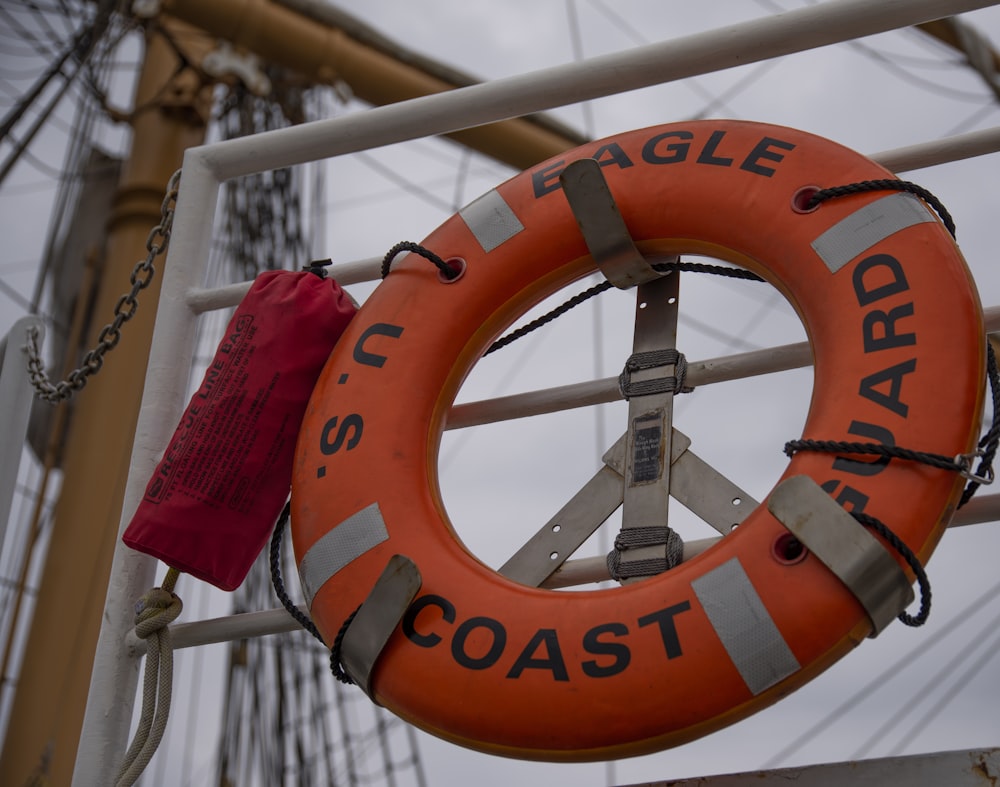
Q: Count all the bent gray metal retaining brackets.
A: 3